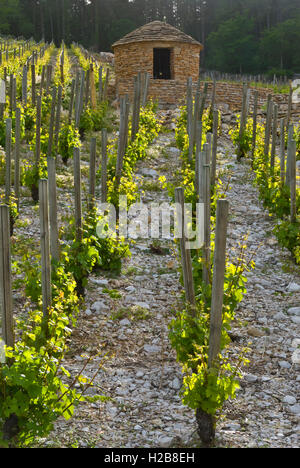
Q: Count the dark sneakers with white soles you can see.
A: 0